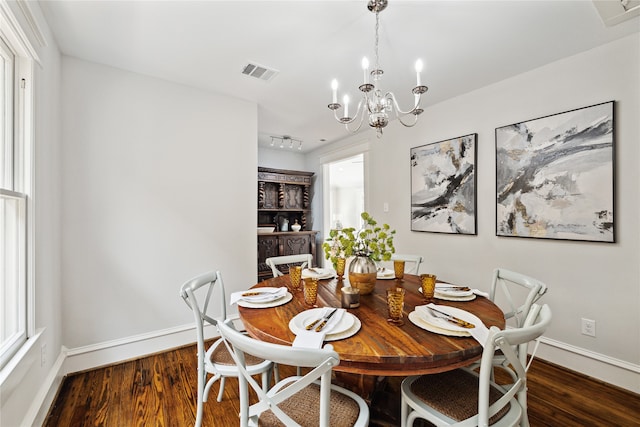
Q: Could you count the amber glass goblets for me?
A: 6